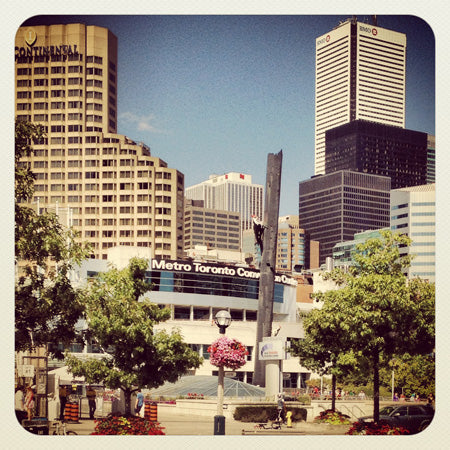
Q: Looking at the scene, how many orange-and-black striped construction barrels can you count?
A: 4